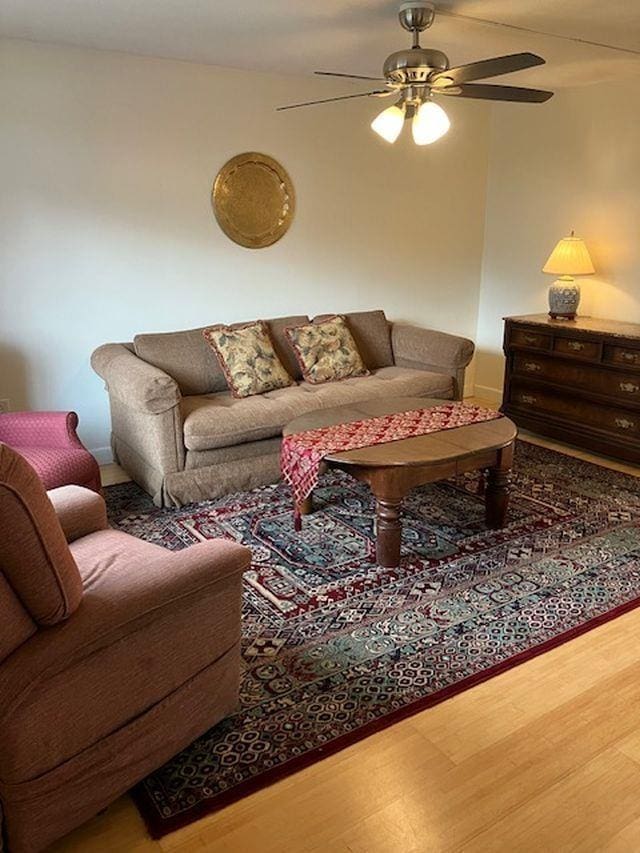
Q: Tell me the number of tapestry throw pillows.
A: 2